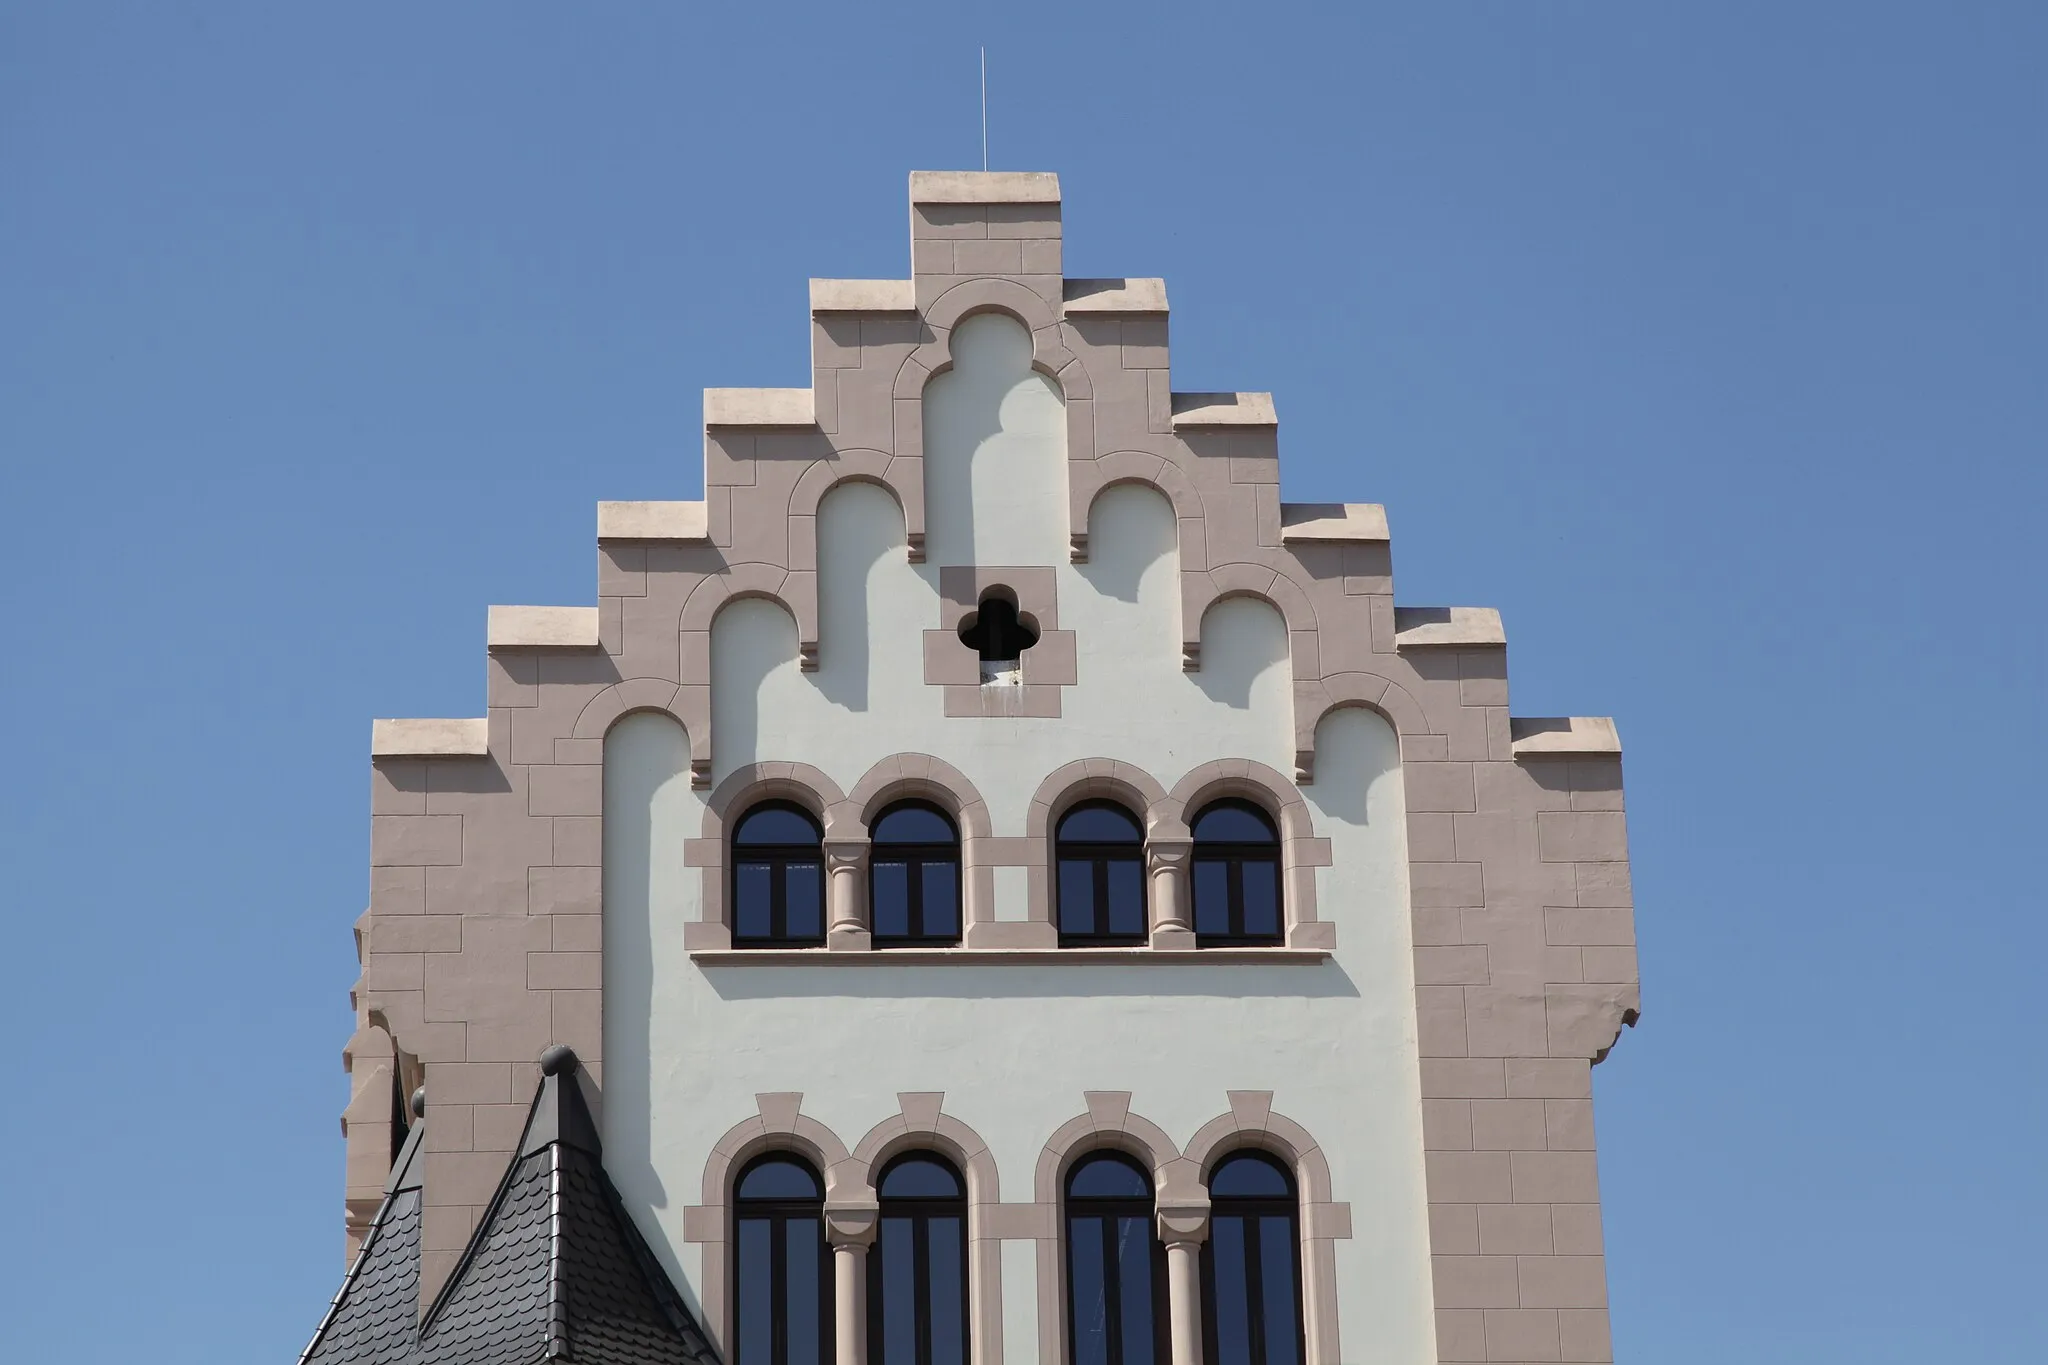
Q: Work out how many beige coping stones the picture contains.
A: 11